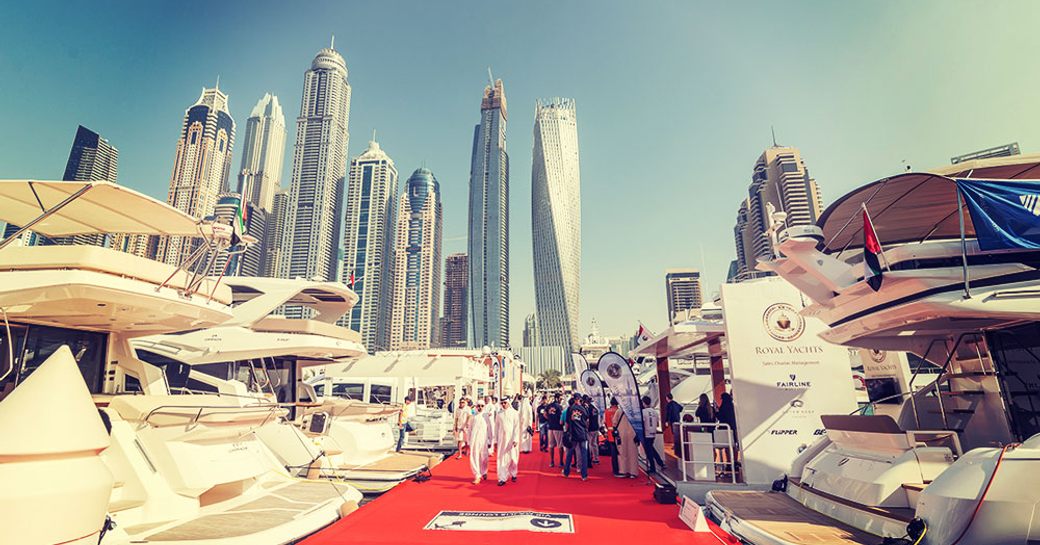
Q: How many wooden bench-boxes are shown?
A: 0